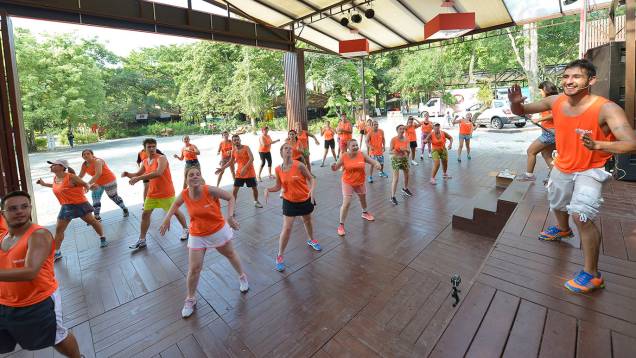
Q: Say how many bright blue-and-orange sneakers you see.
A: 2